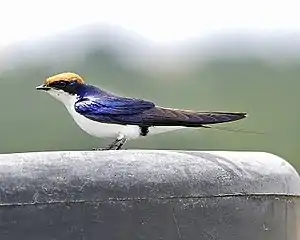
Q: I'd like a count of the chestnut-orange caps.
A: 1